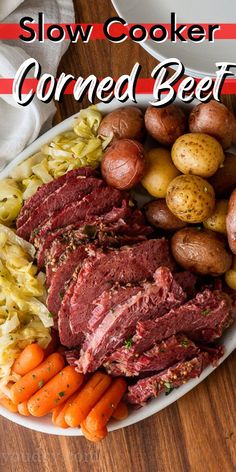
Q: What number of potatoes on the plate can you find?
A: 13